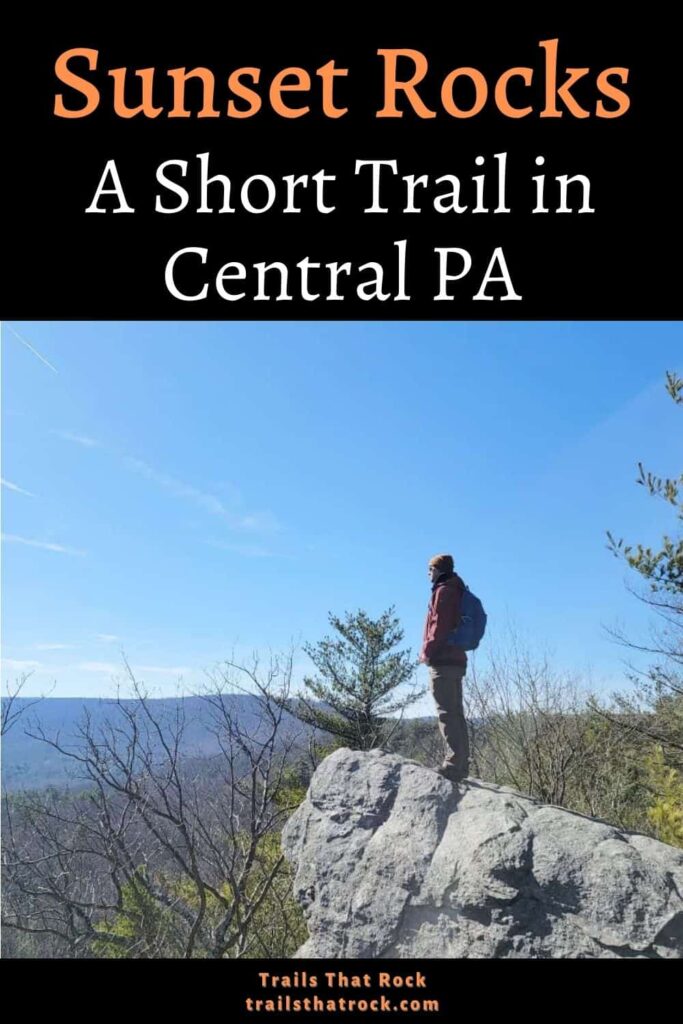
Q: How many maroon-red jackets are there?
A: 1